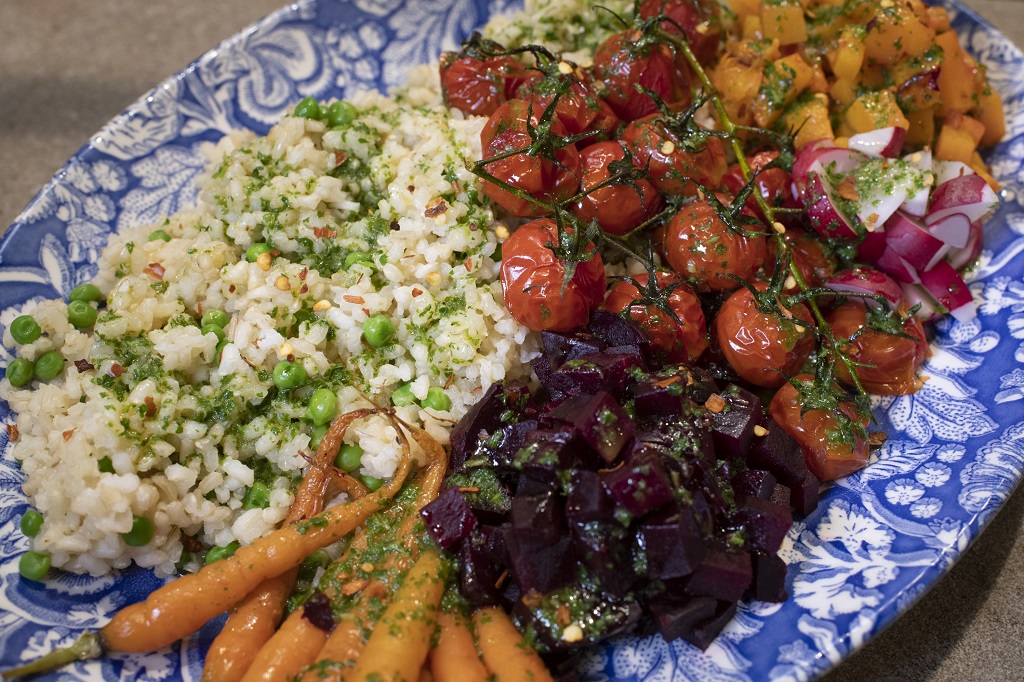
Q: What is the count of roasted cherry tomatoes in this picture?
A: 15